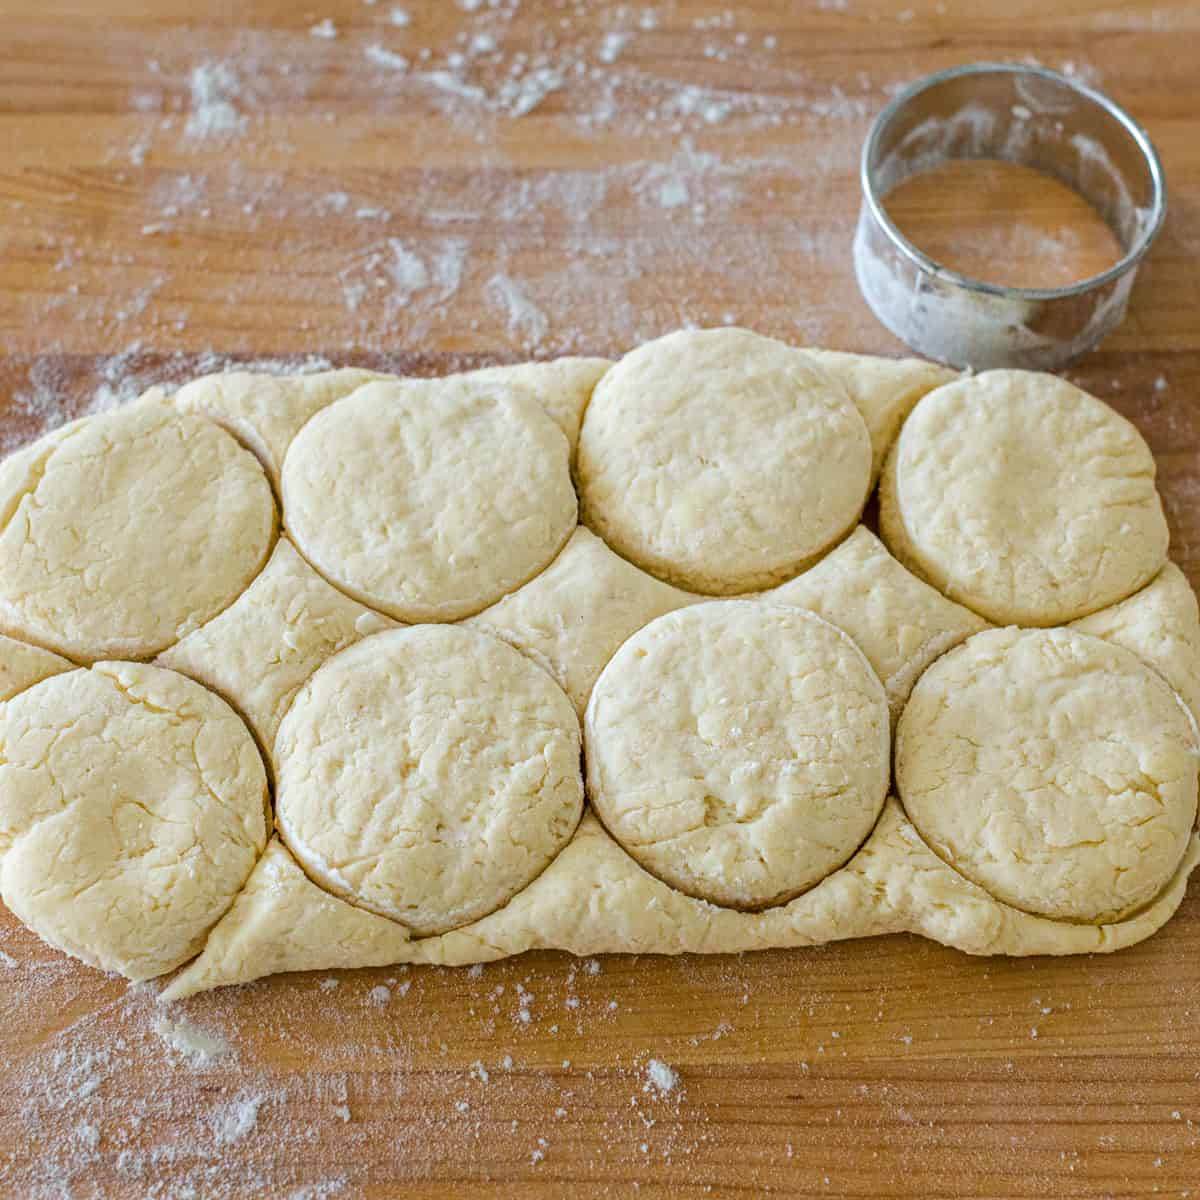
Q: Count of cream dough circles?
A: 8